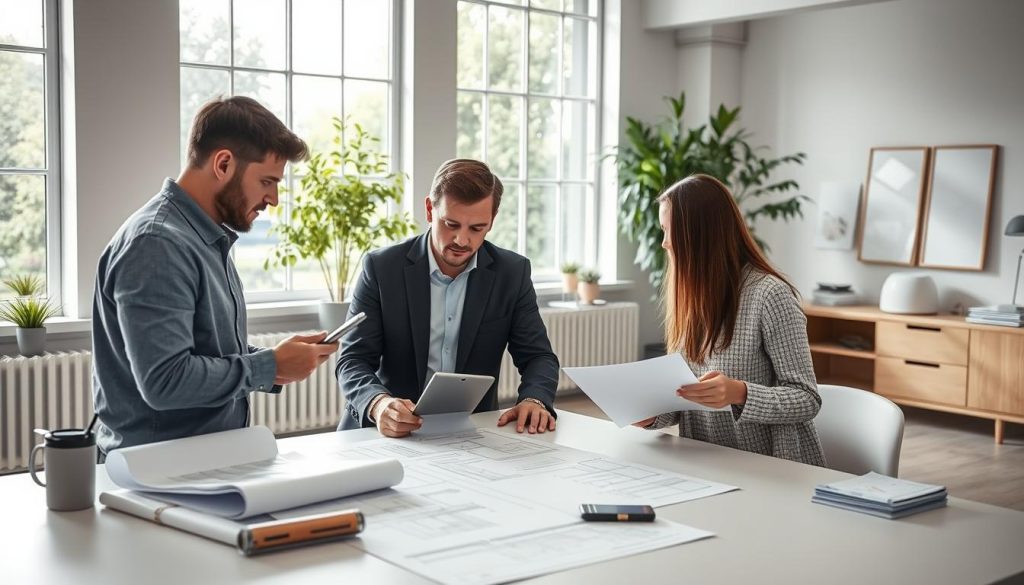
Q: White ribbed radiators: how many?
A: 3